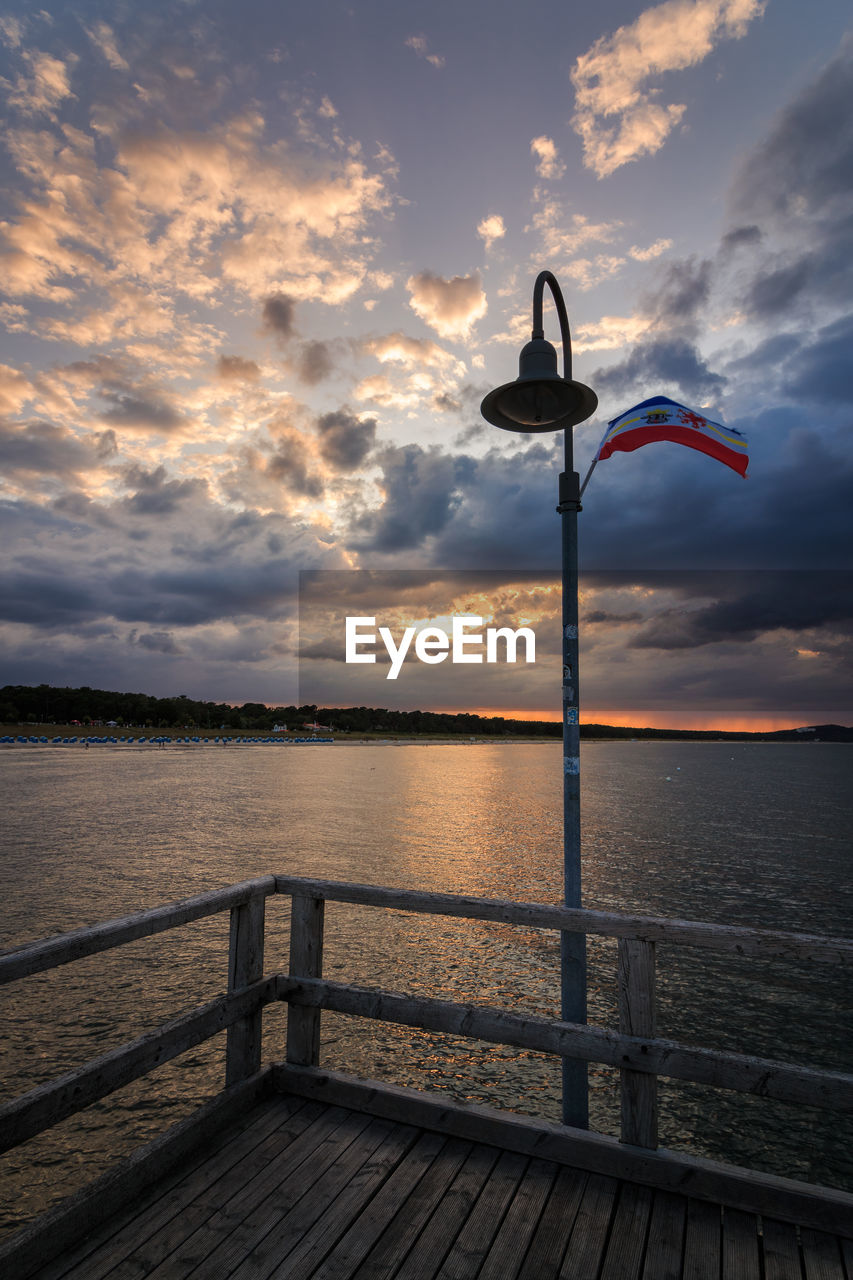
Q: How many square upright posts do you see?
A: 3